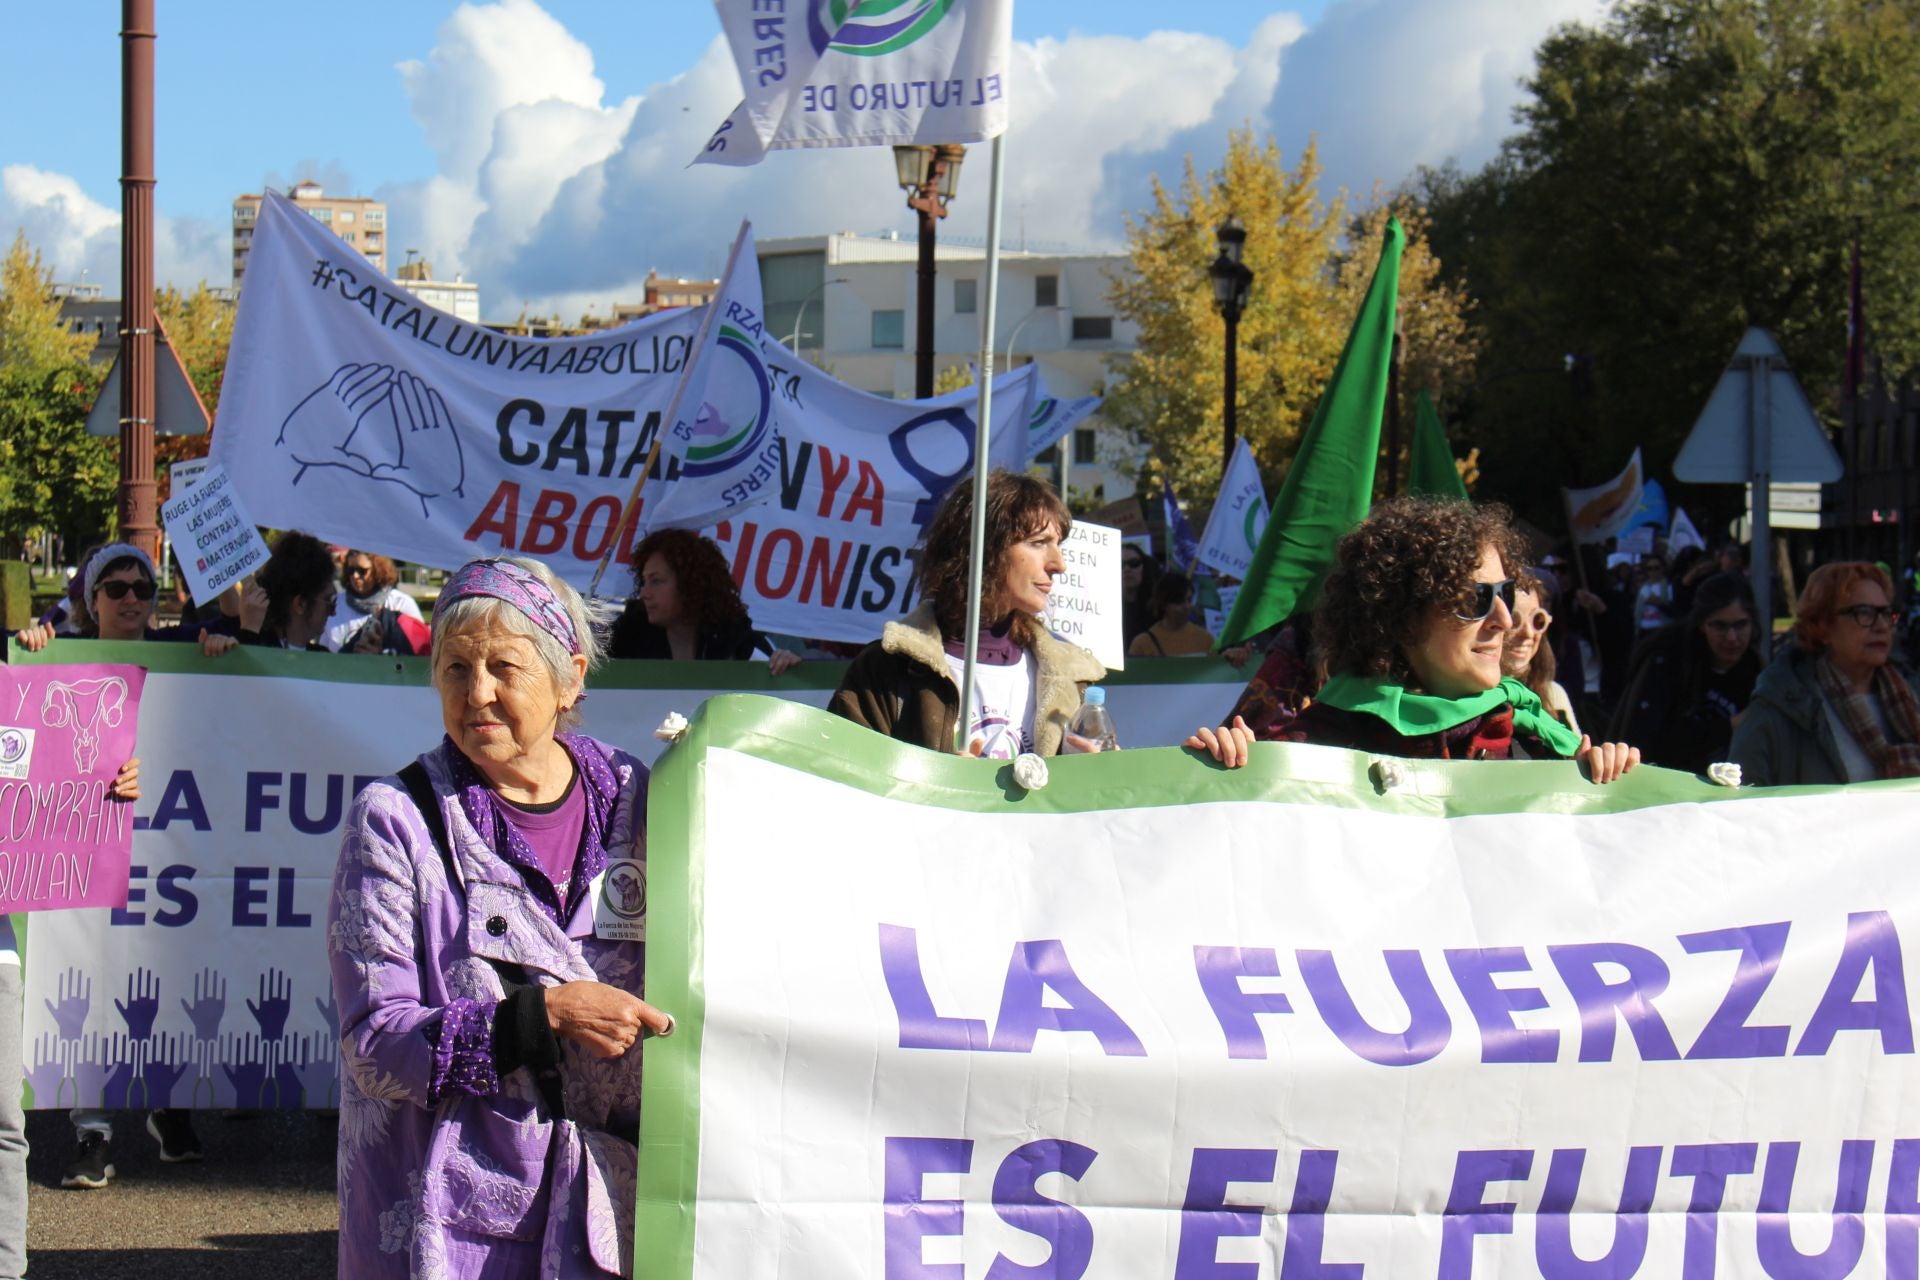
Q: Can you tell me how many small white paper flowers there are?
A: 4